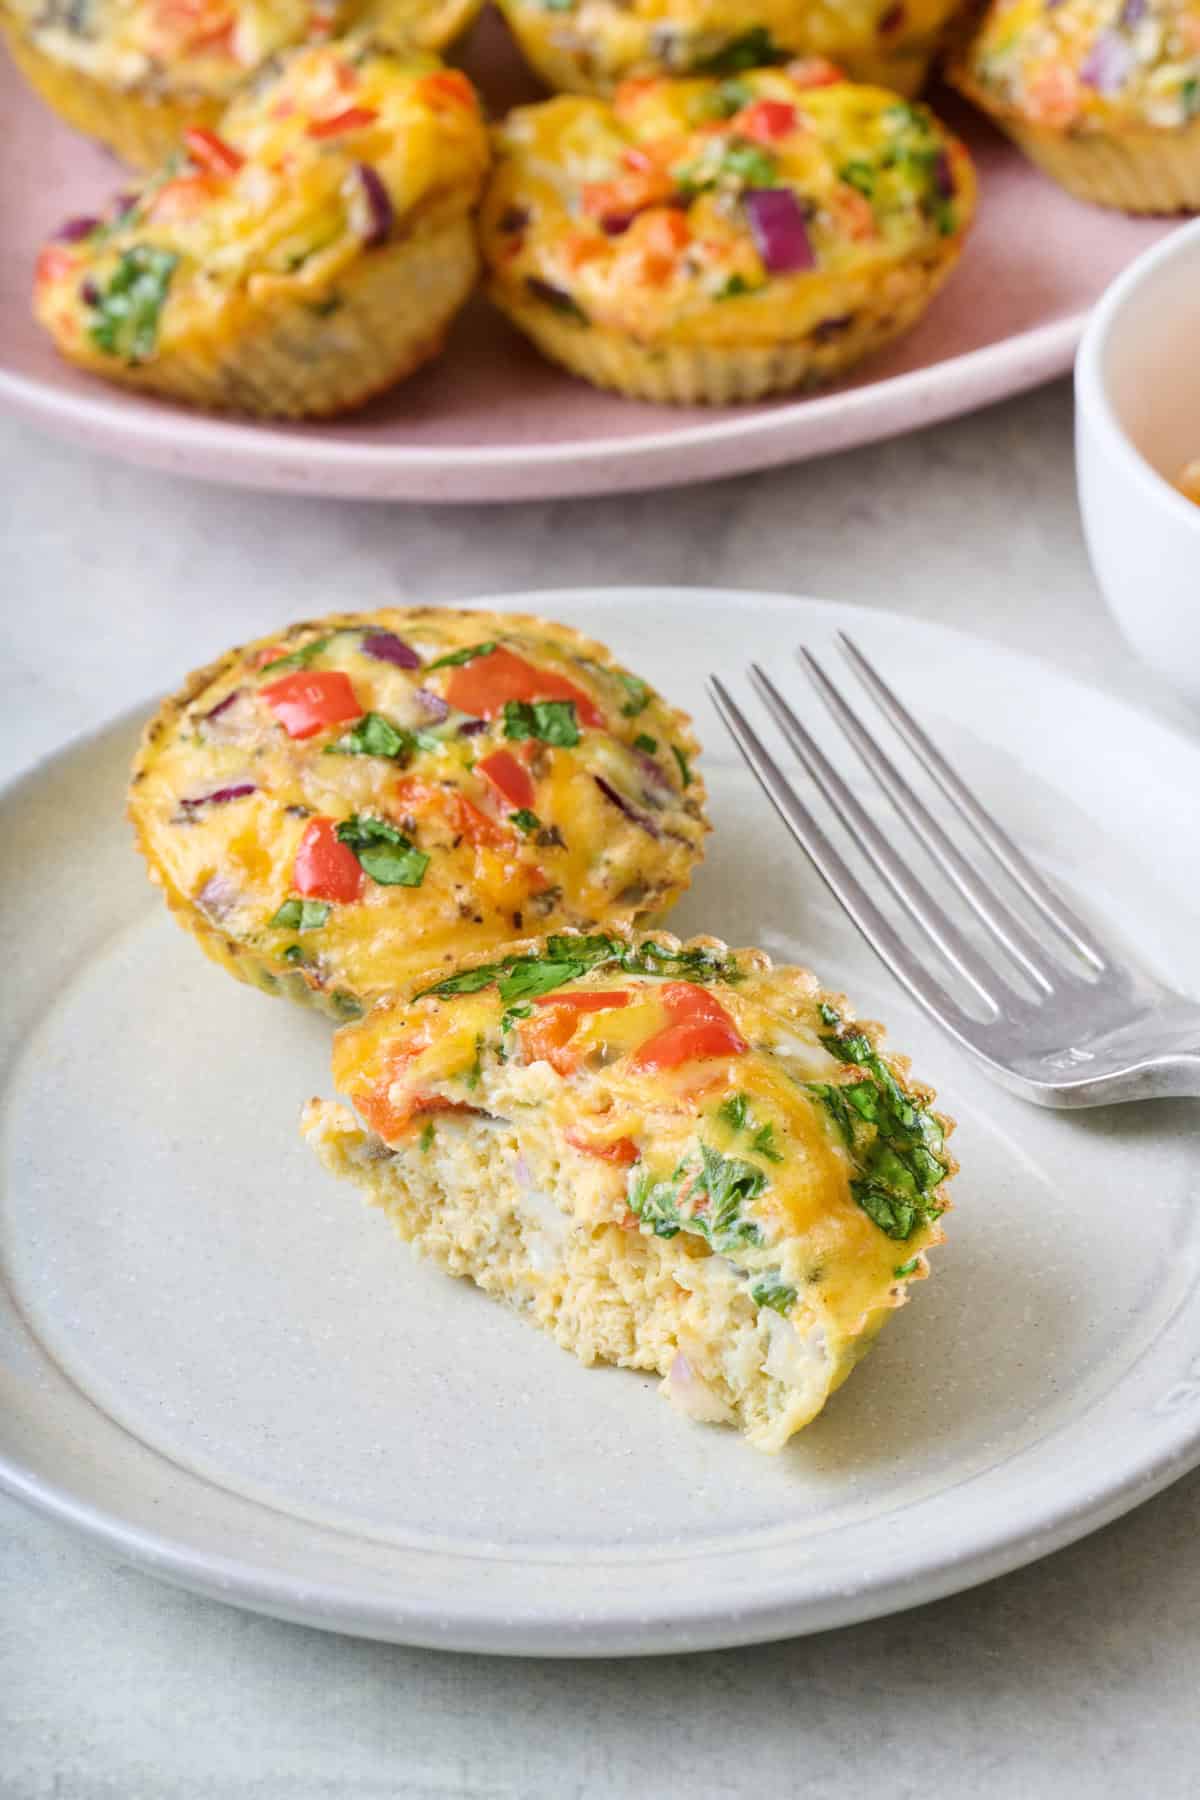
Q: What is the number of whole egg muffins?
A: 6